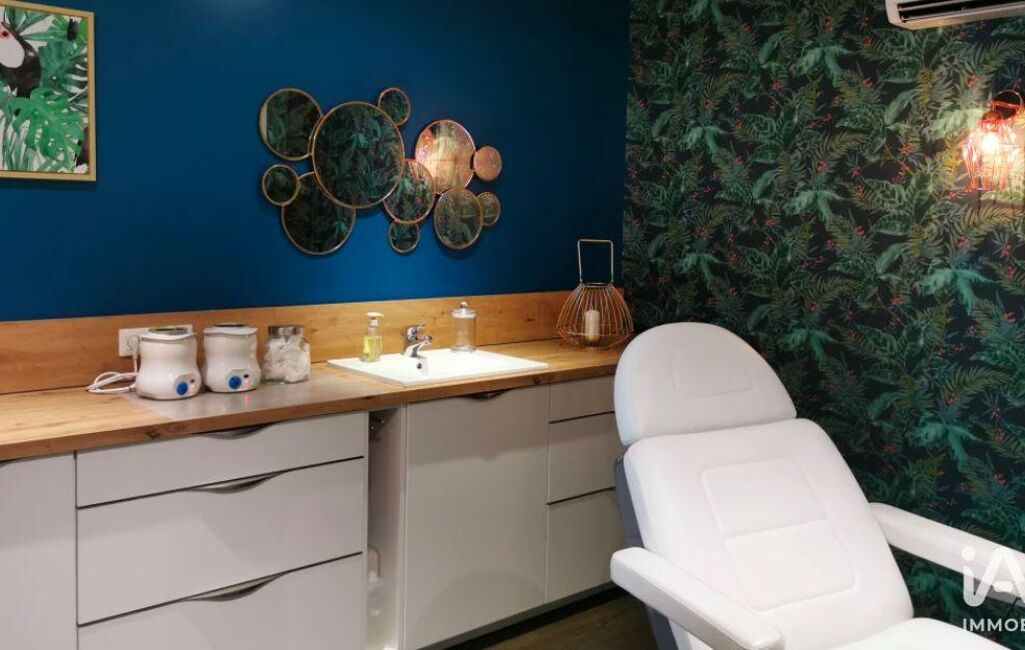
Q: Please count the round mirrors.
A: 11